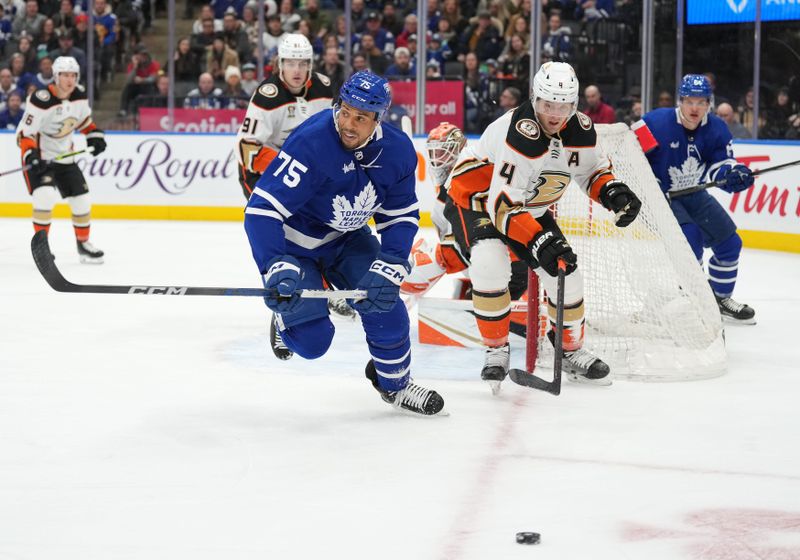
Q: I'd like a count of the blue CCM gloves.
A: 2